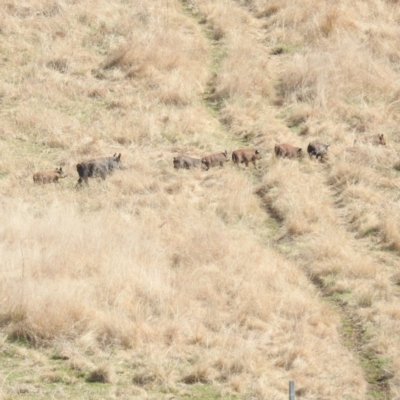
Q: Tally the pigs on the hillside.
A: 8